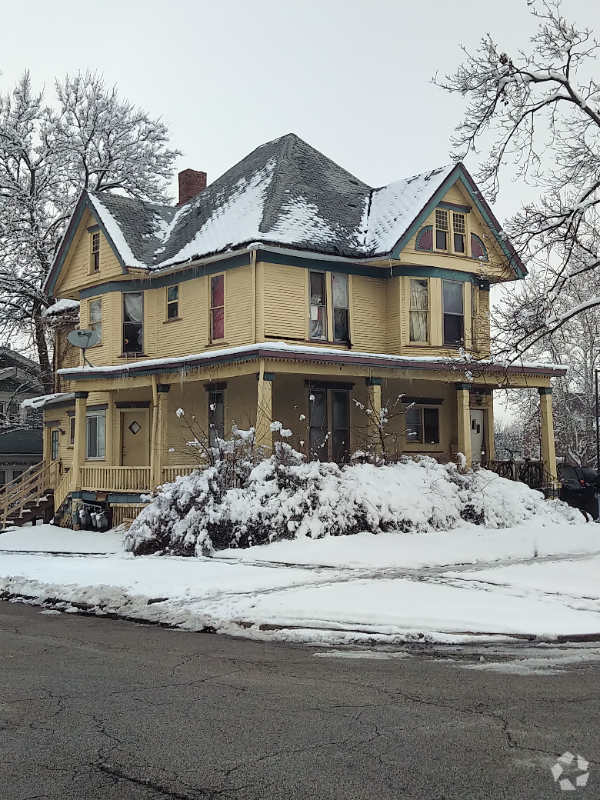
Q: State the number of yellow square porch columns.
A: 6